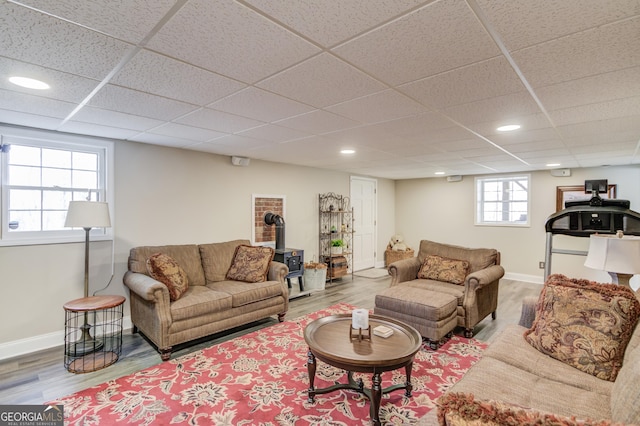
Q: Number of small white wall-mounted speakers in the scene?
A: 3